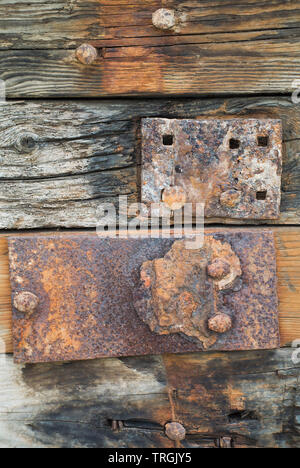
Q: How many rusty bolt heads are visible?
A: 8